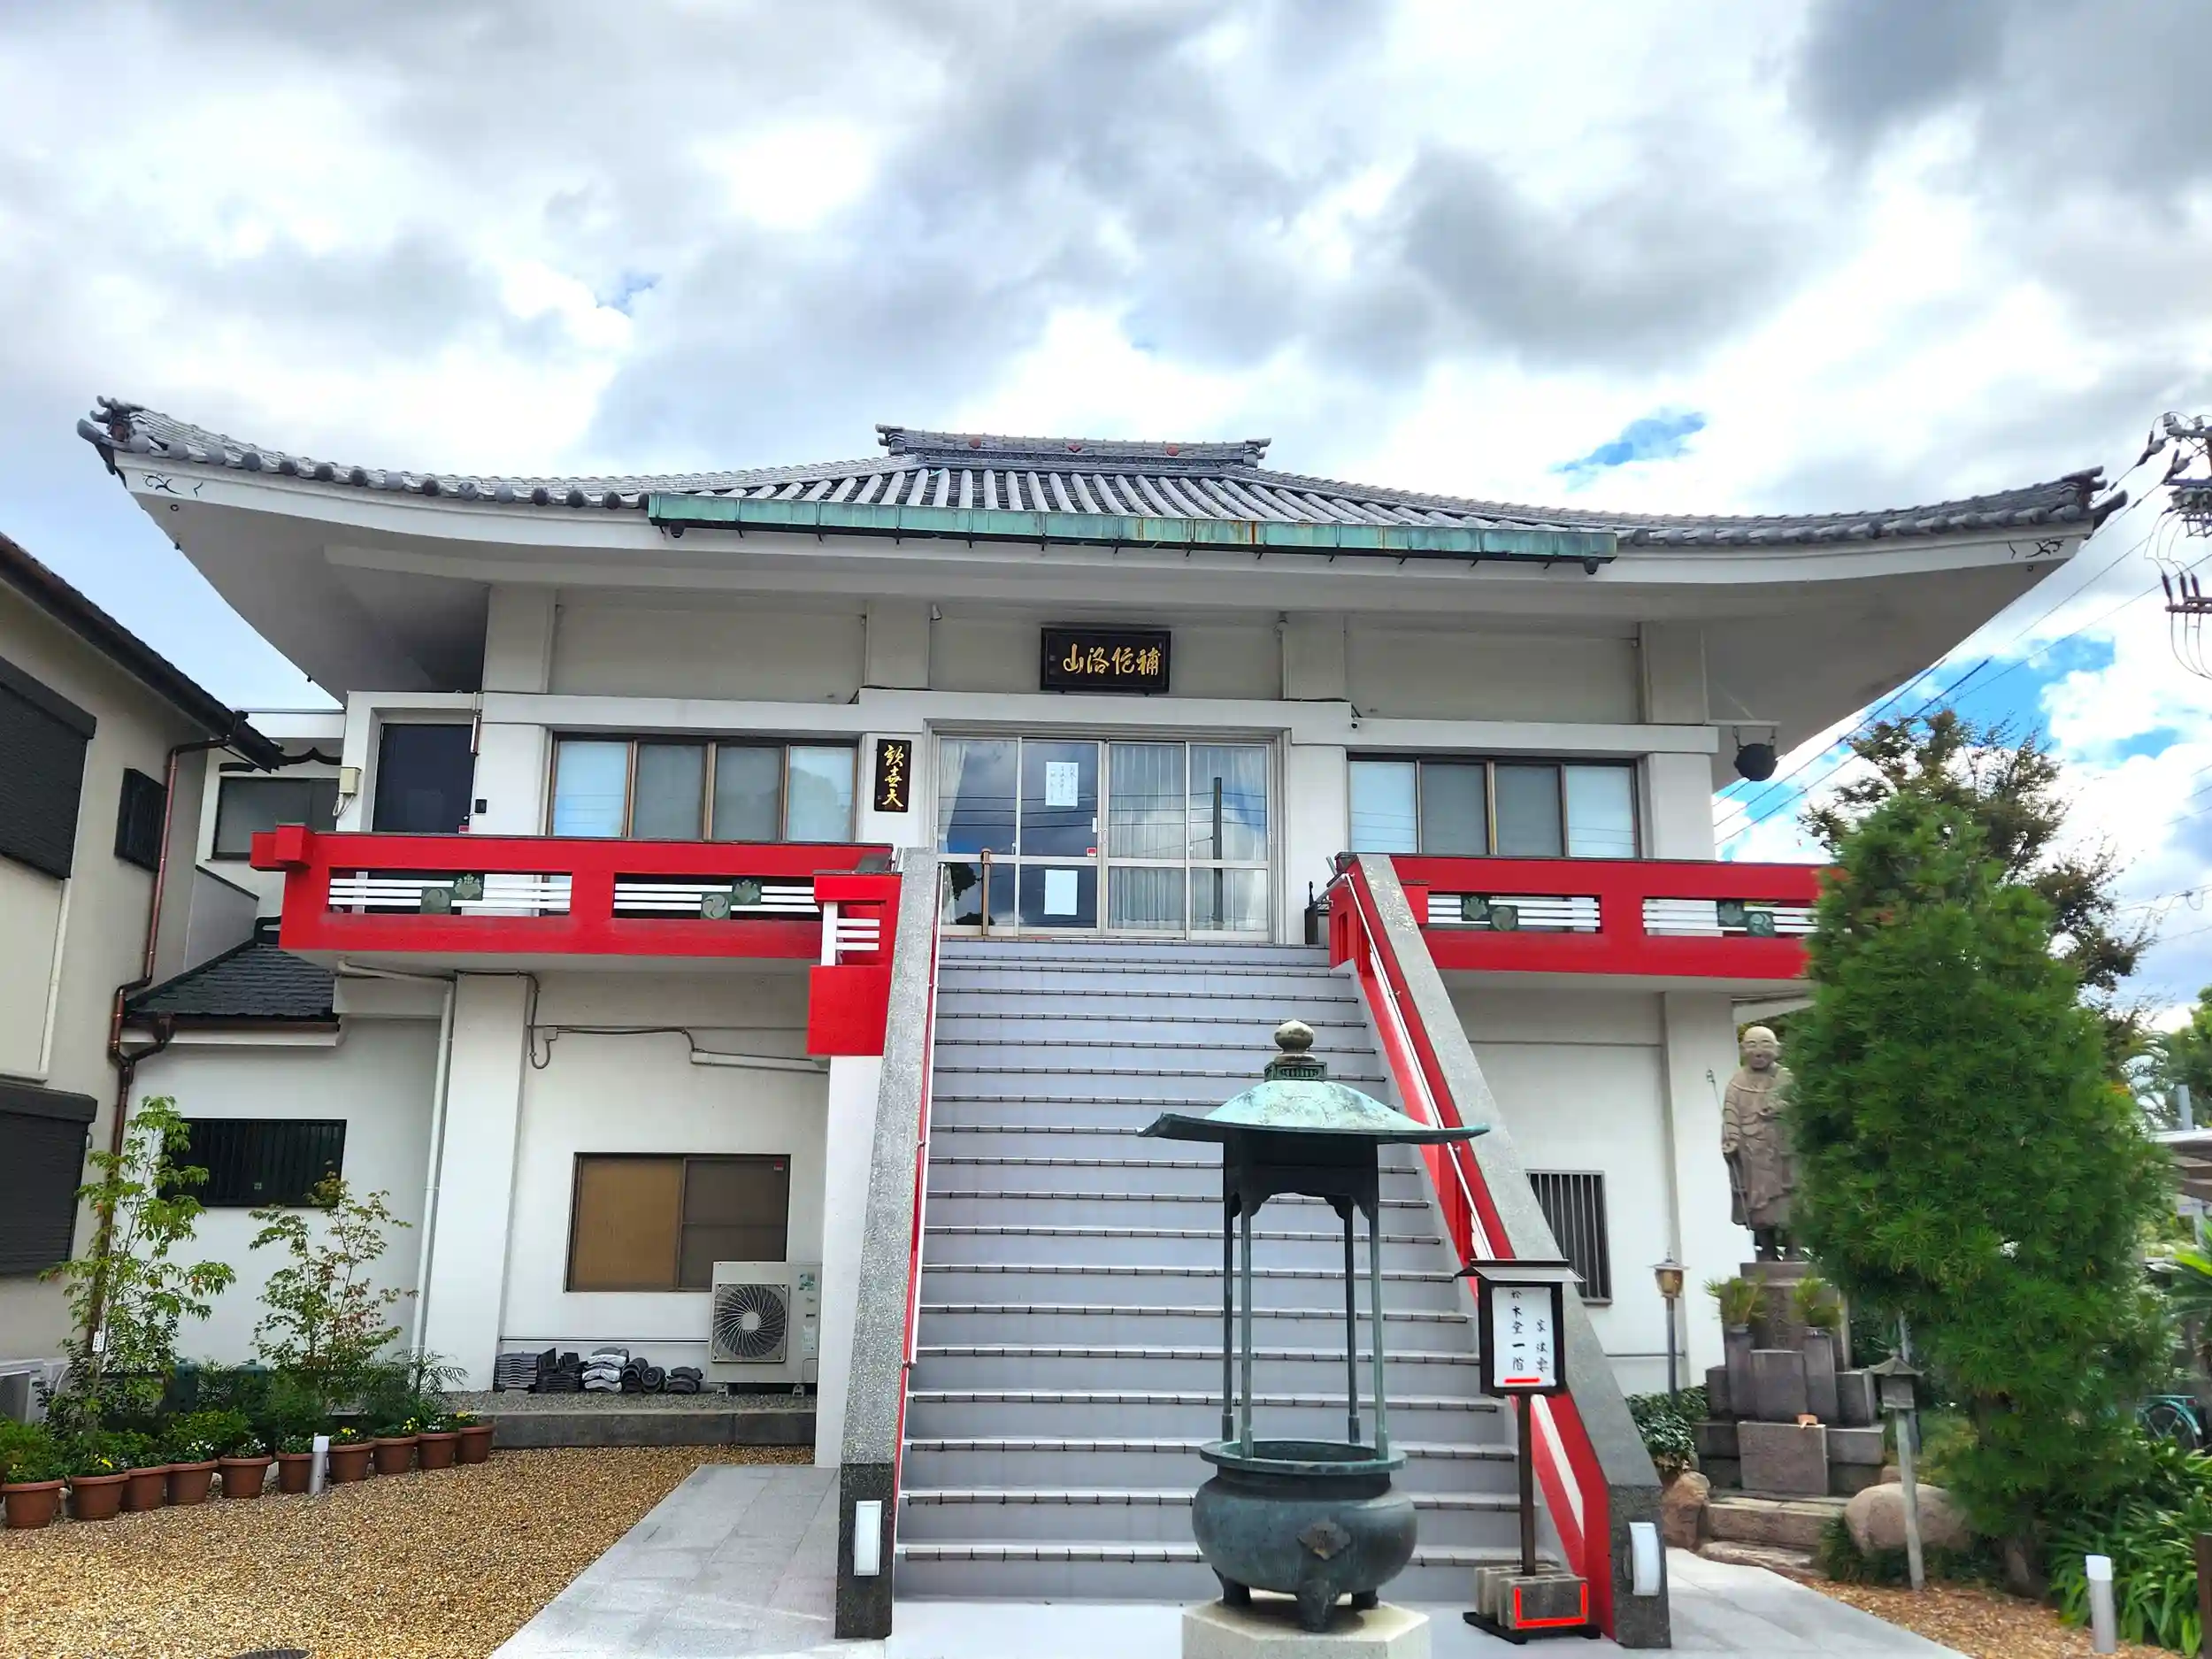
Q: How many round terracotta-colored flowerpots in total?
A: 10